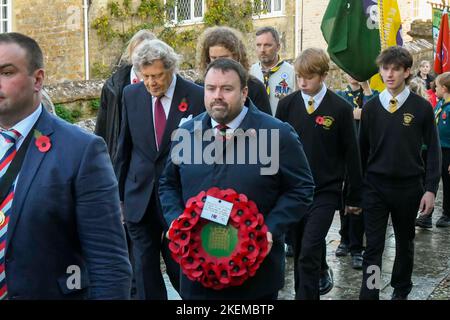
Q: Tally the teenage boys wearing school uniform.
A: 2